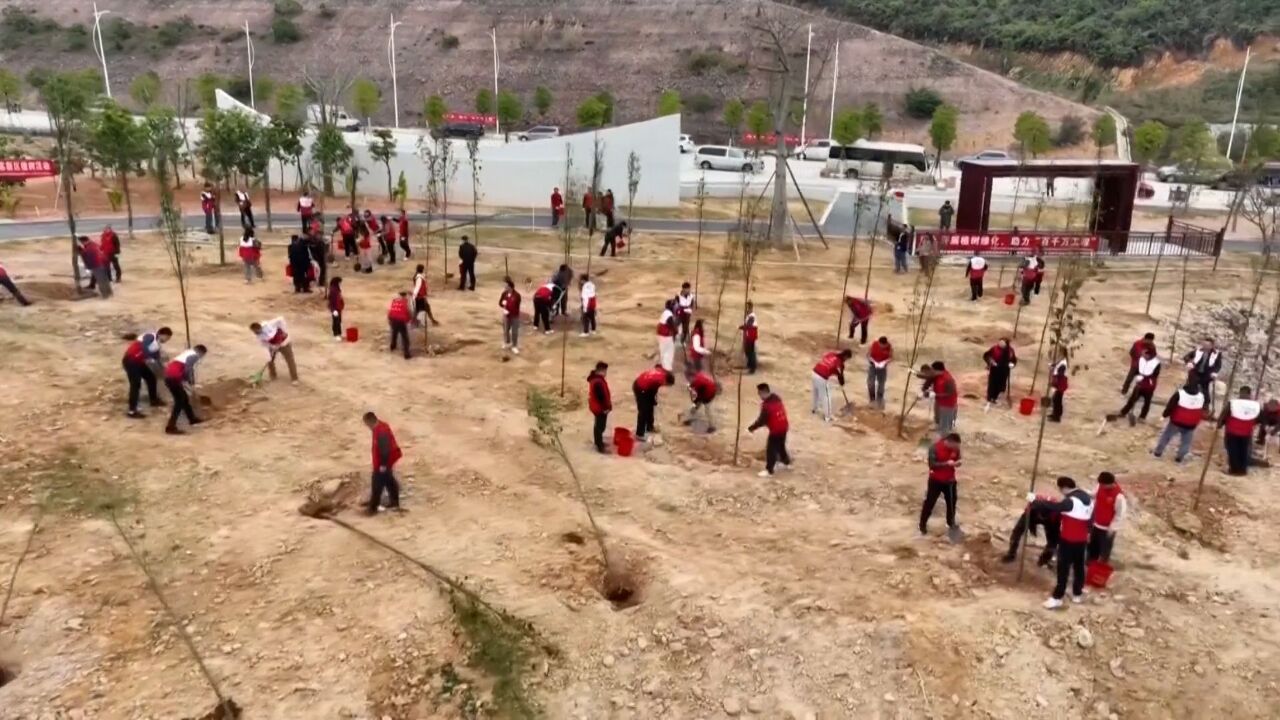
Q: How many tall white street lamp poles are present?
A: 7